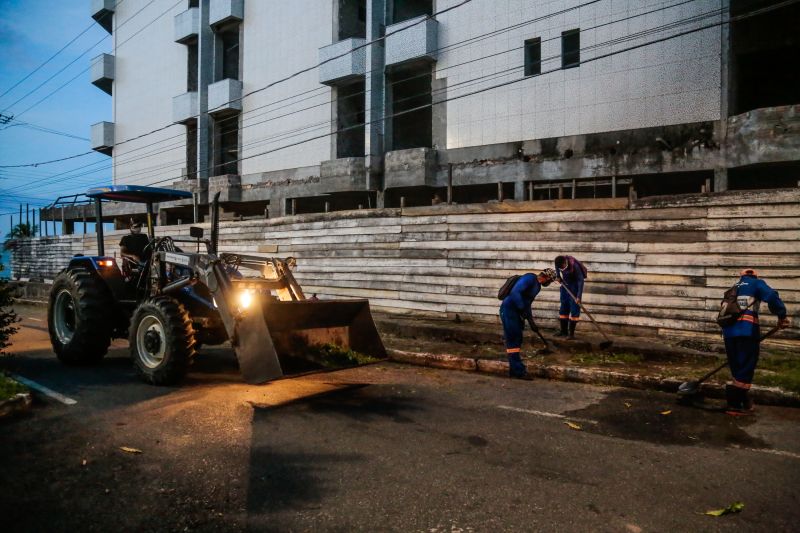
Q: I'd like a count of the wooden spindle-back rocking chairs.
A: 0